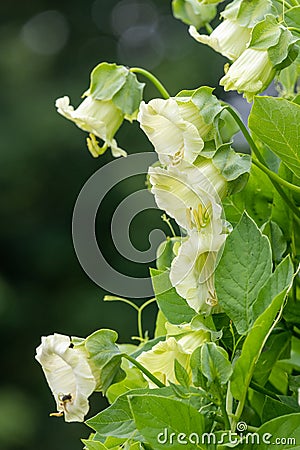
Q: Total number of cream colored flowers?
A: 8